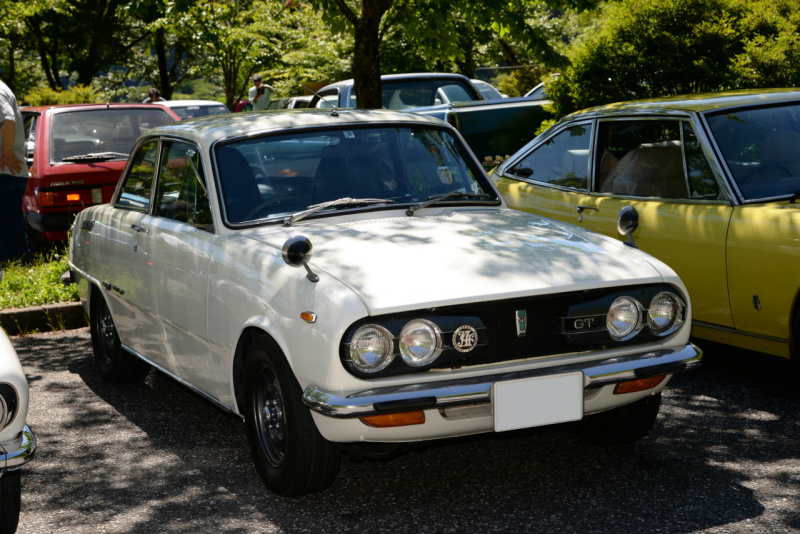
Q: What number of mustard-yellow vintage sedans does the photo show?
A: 1